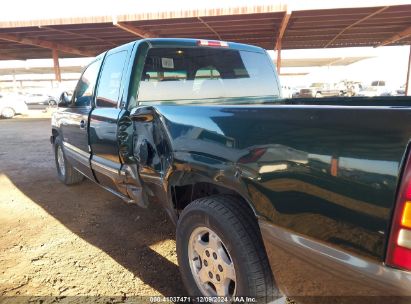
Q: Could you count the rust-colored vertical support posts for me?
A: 3